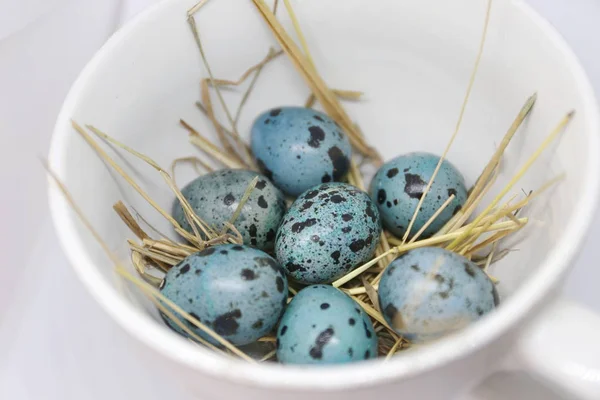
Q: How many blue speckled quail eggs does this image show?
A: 7